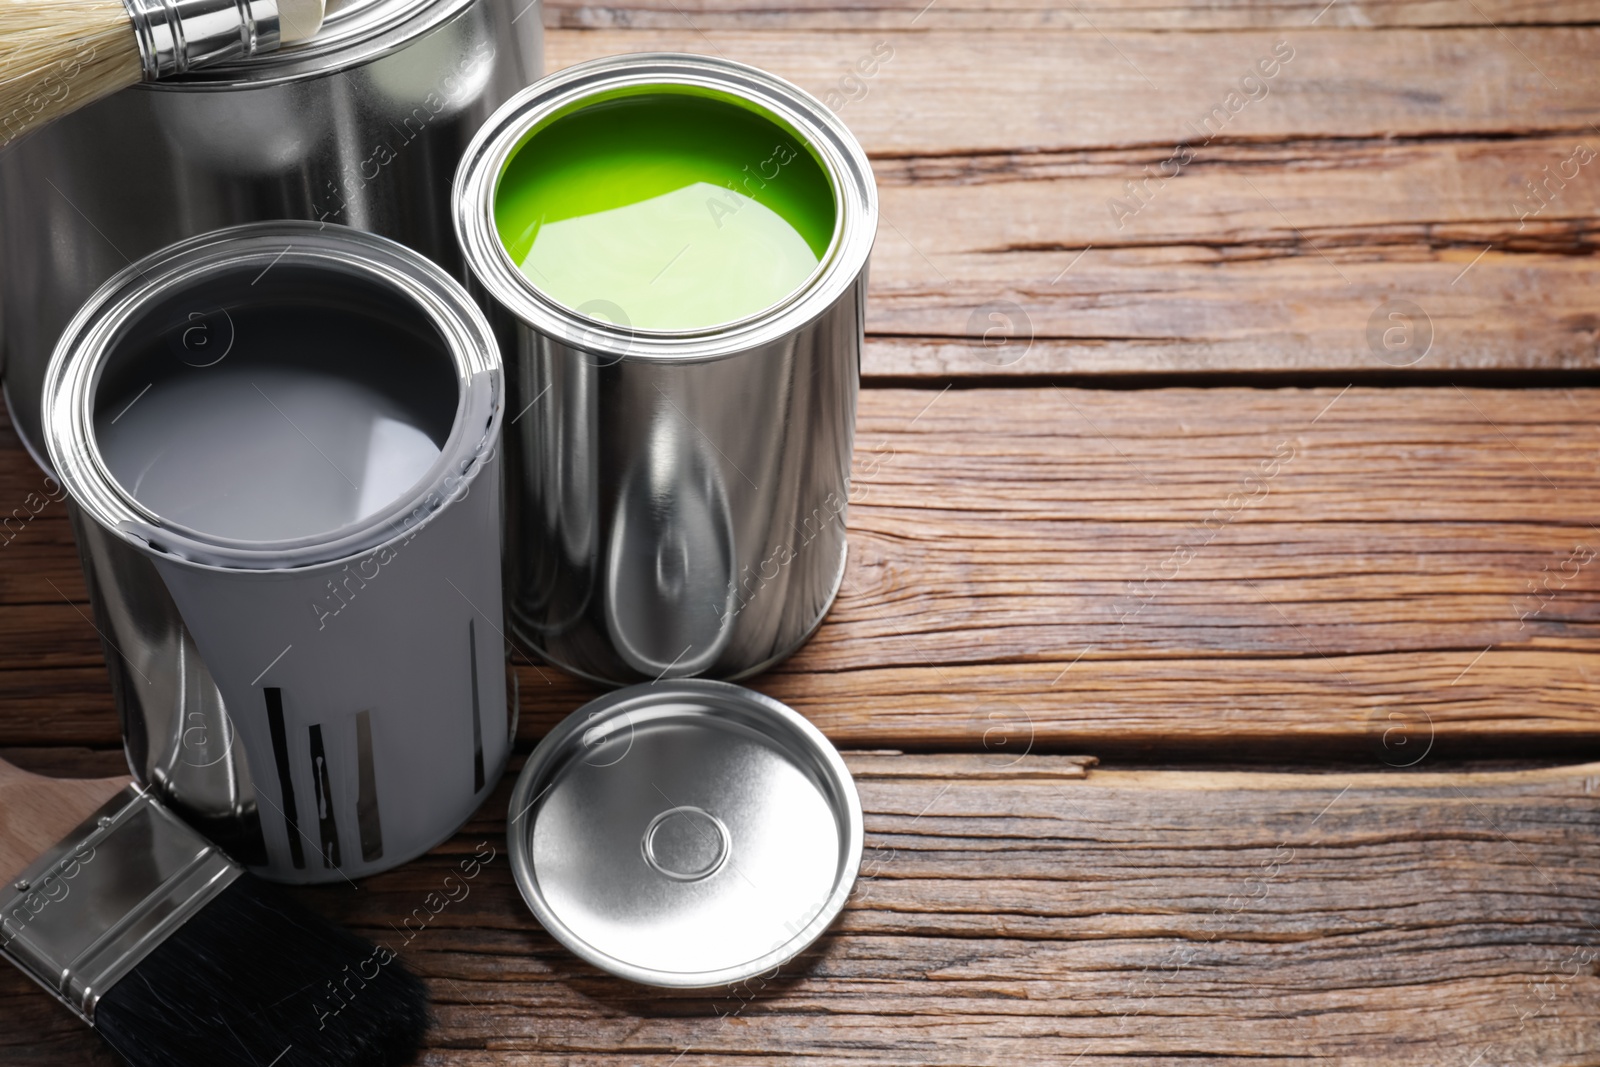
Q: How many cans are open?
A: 2